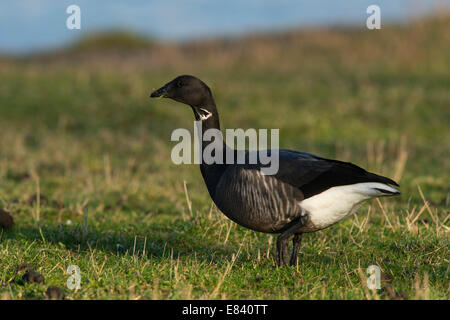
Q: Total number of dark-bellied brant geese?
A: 1